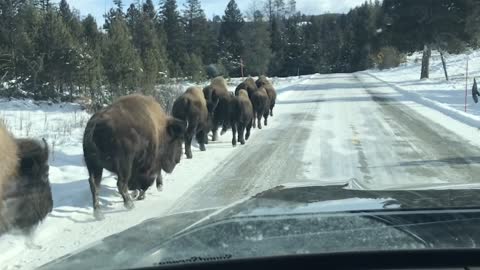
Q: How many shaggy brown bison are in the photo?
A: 8